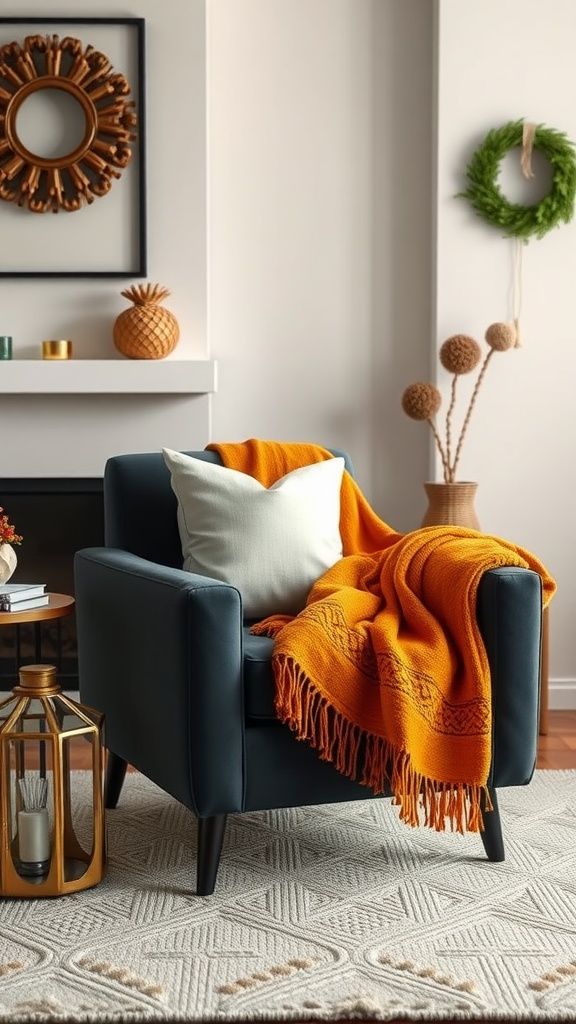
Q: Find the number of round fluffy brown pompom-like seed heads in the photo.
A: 3